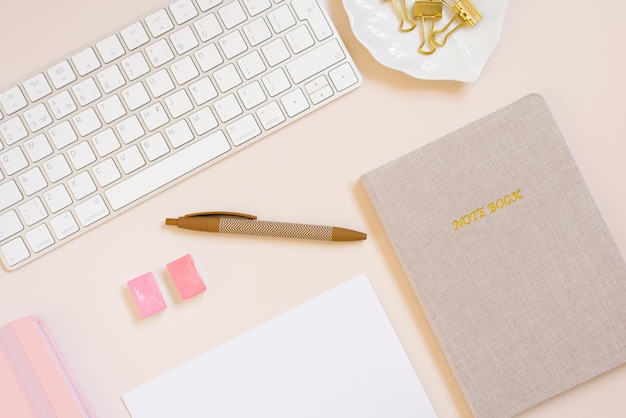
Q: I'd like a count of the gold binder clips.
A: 3